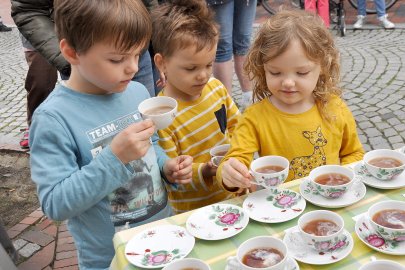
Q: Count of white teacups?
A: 10